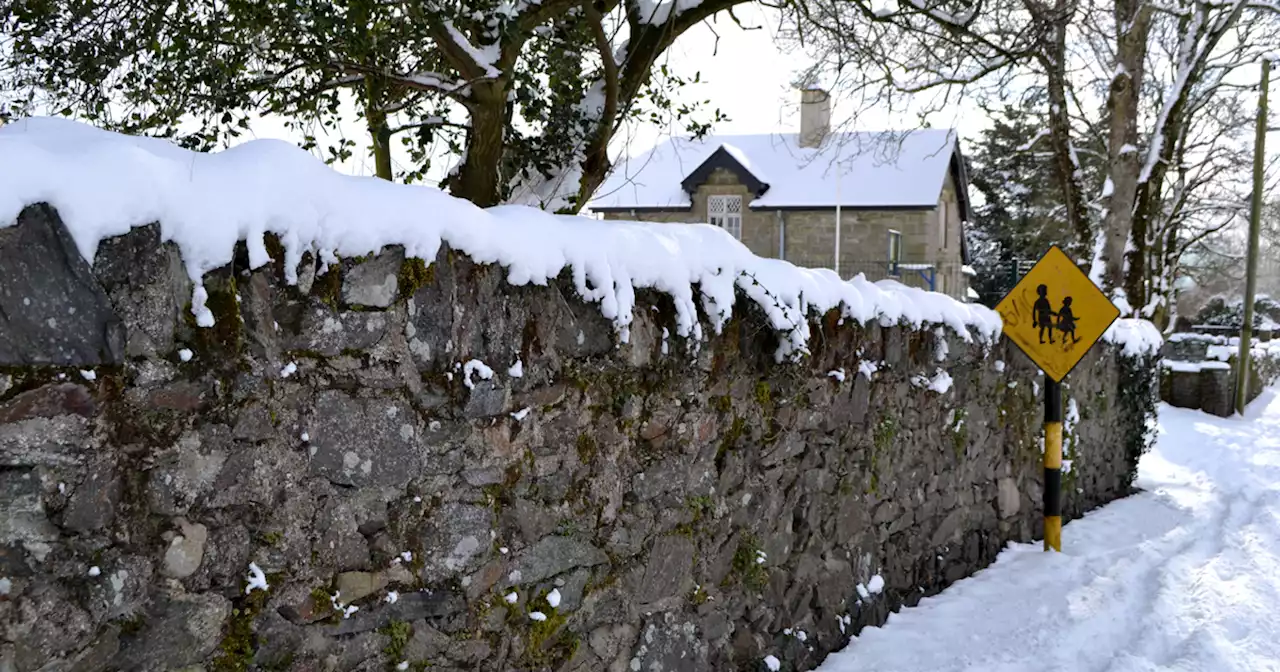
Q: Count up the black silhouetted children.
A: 2